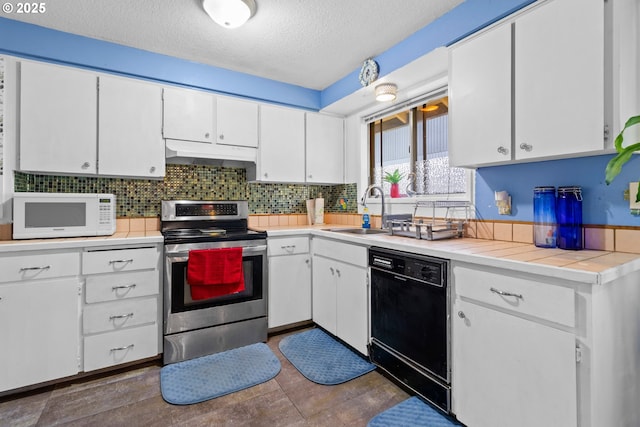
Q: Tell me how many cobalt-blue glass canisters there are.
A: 2